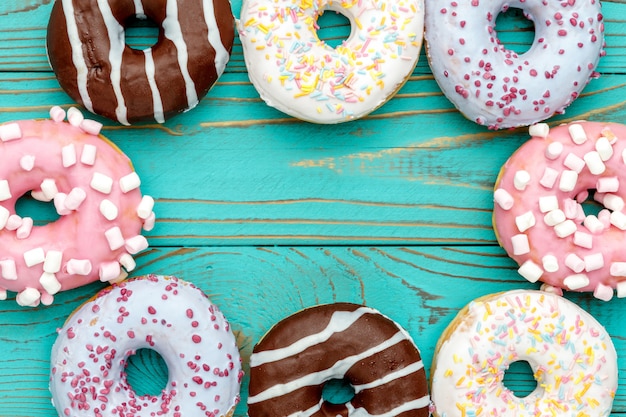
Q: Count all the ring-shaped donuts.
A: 8